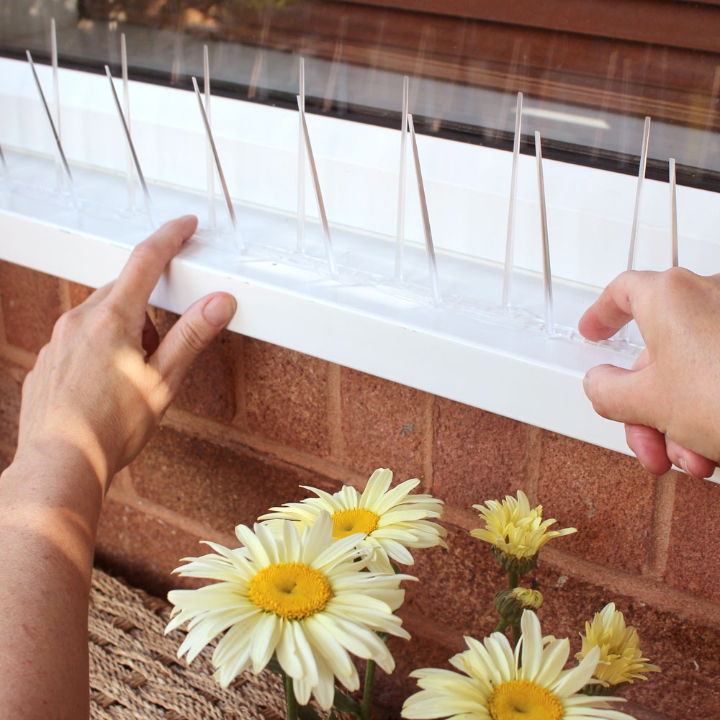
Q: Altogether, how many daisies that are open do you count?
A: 3